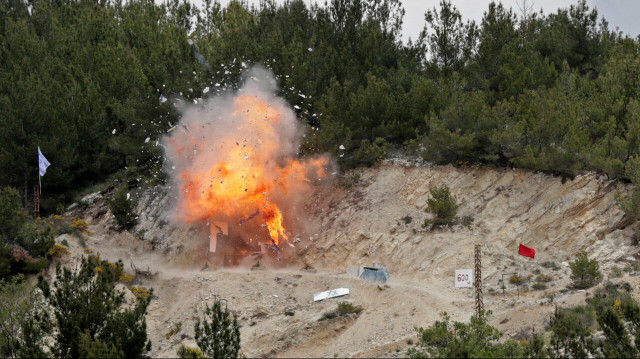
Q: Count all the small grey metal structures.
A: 1